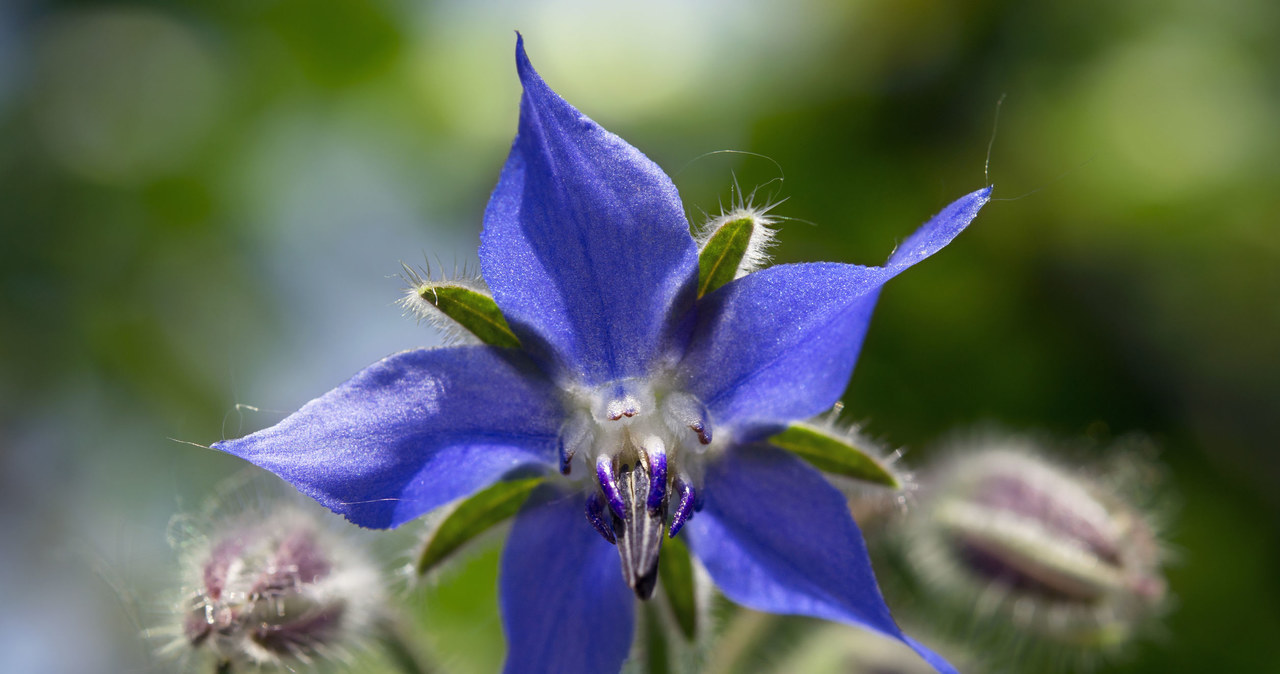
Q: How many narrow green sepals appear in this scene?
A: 5